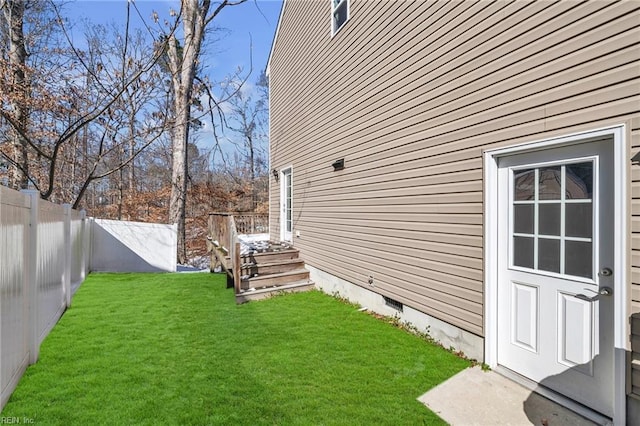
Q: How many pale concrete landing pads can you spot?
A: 1